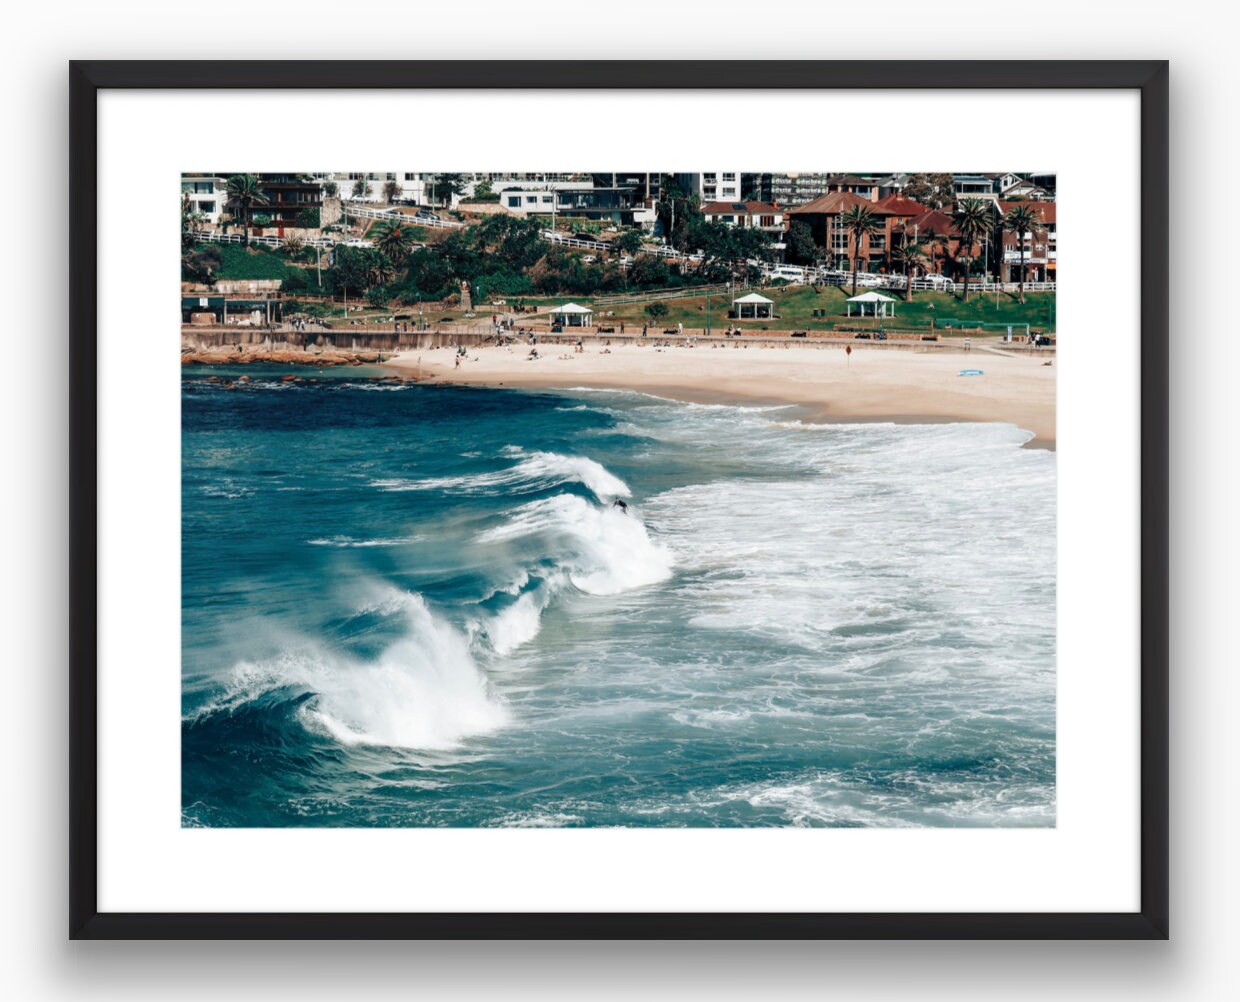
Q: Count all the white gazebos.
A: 3